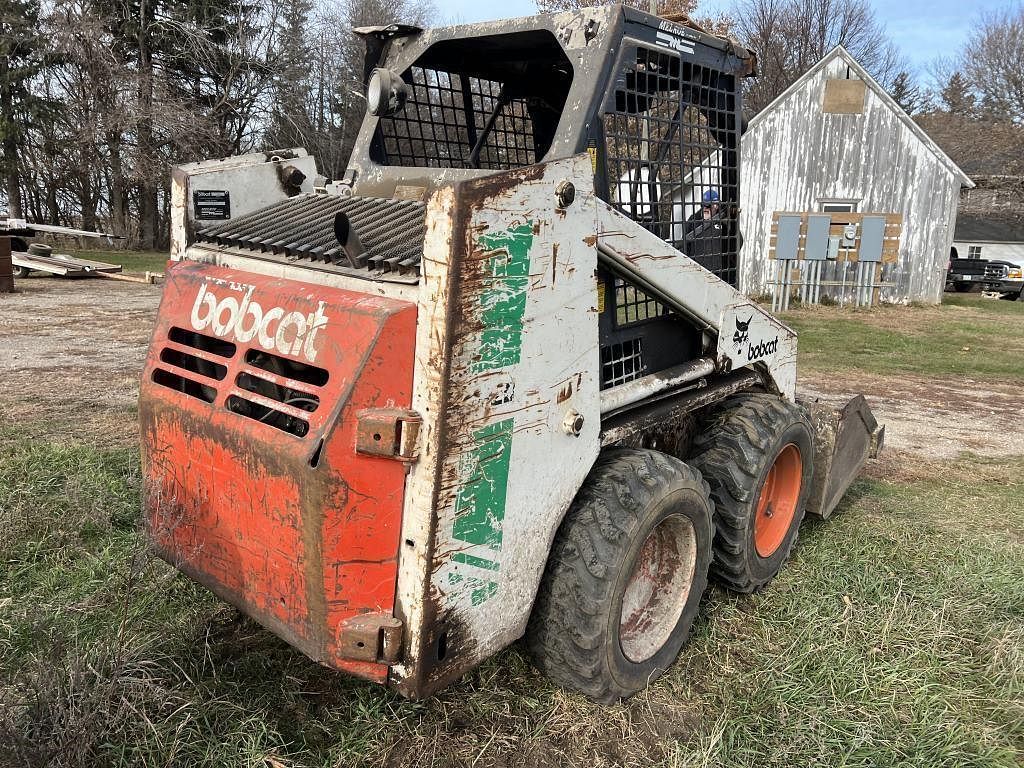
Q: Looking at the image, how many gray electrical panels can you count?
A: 3